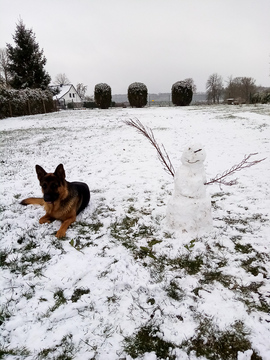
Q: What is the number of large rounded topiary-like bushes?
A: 3